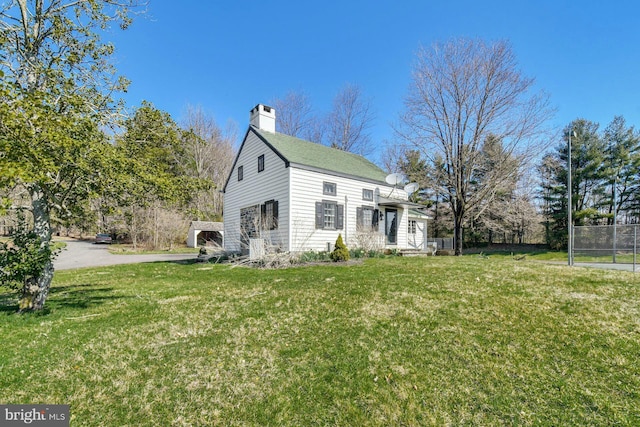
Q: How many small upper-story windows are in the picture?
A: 4